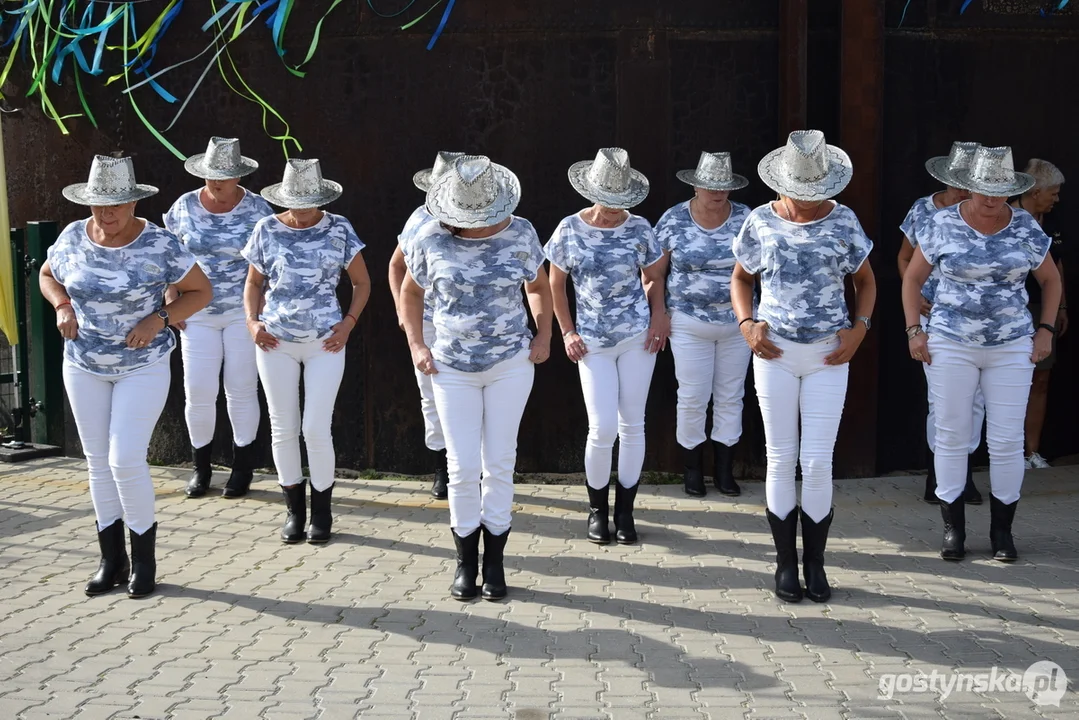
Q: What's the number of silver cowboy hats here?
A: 10